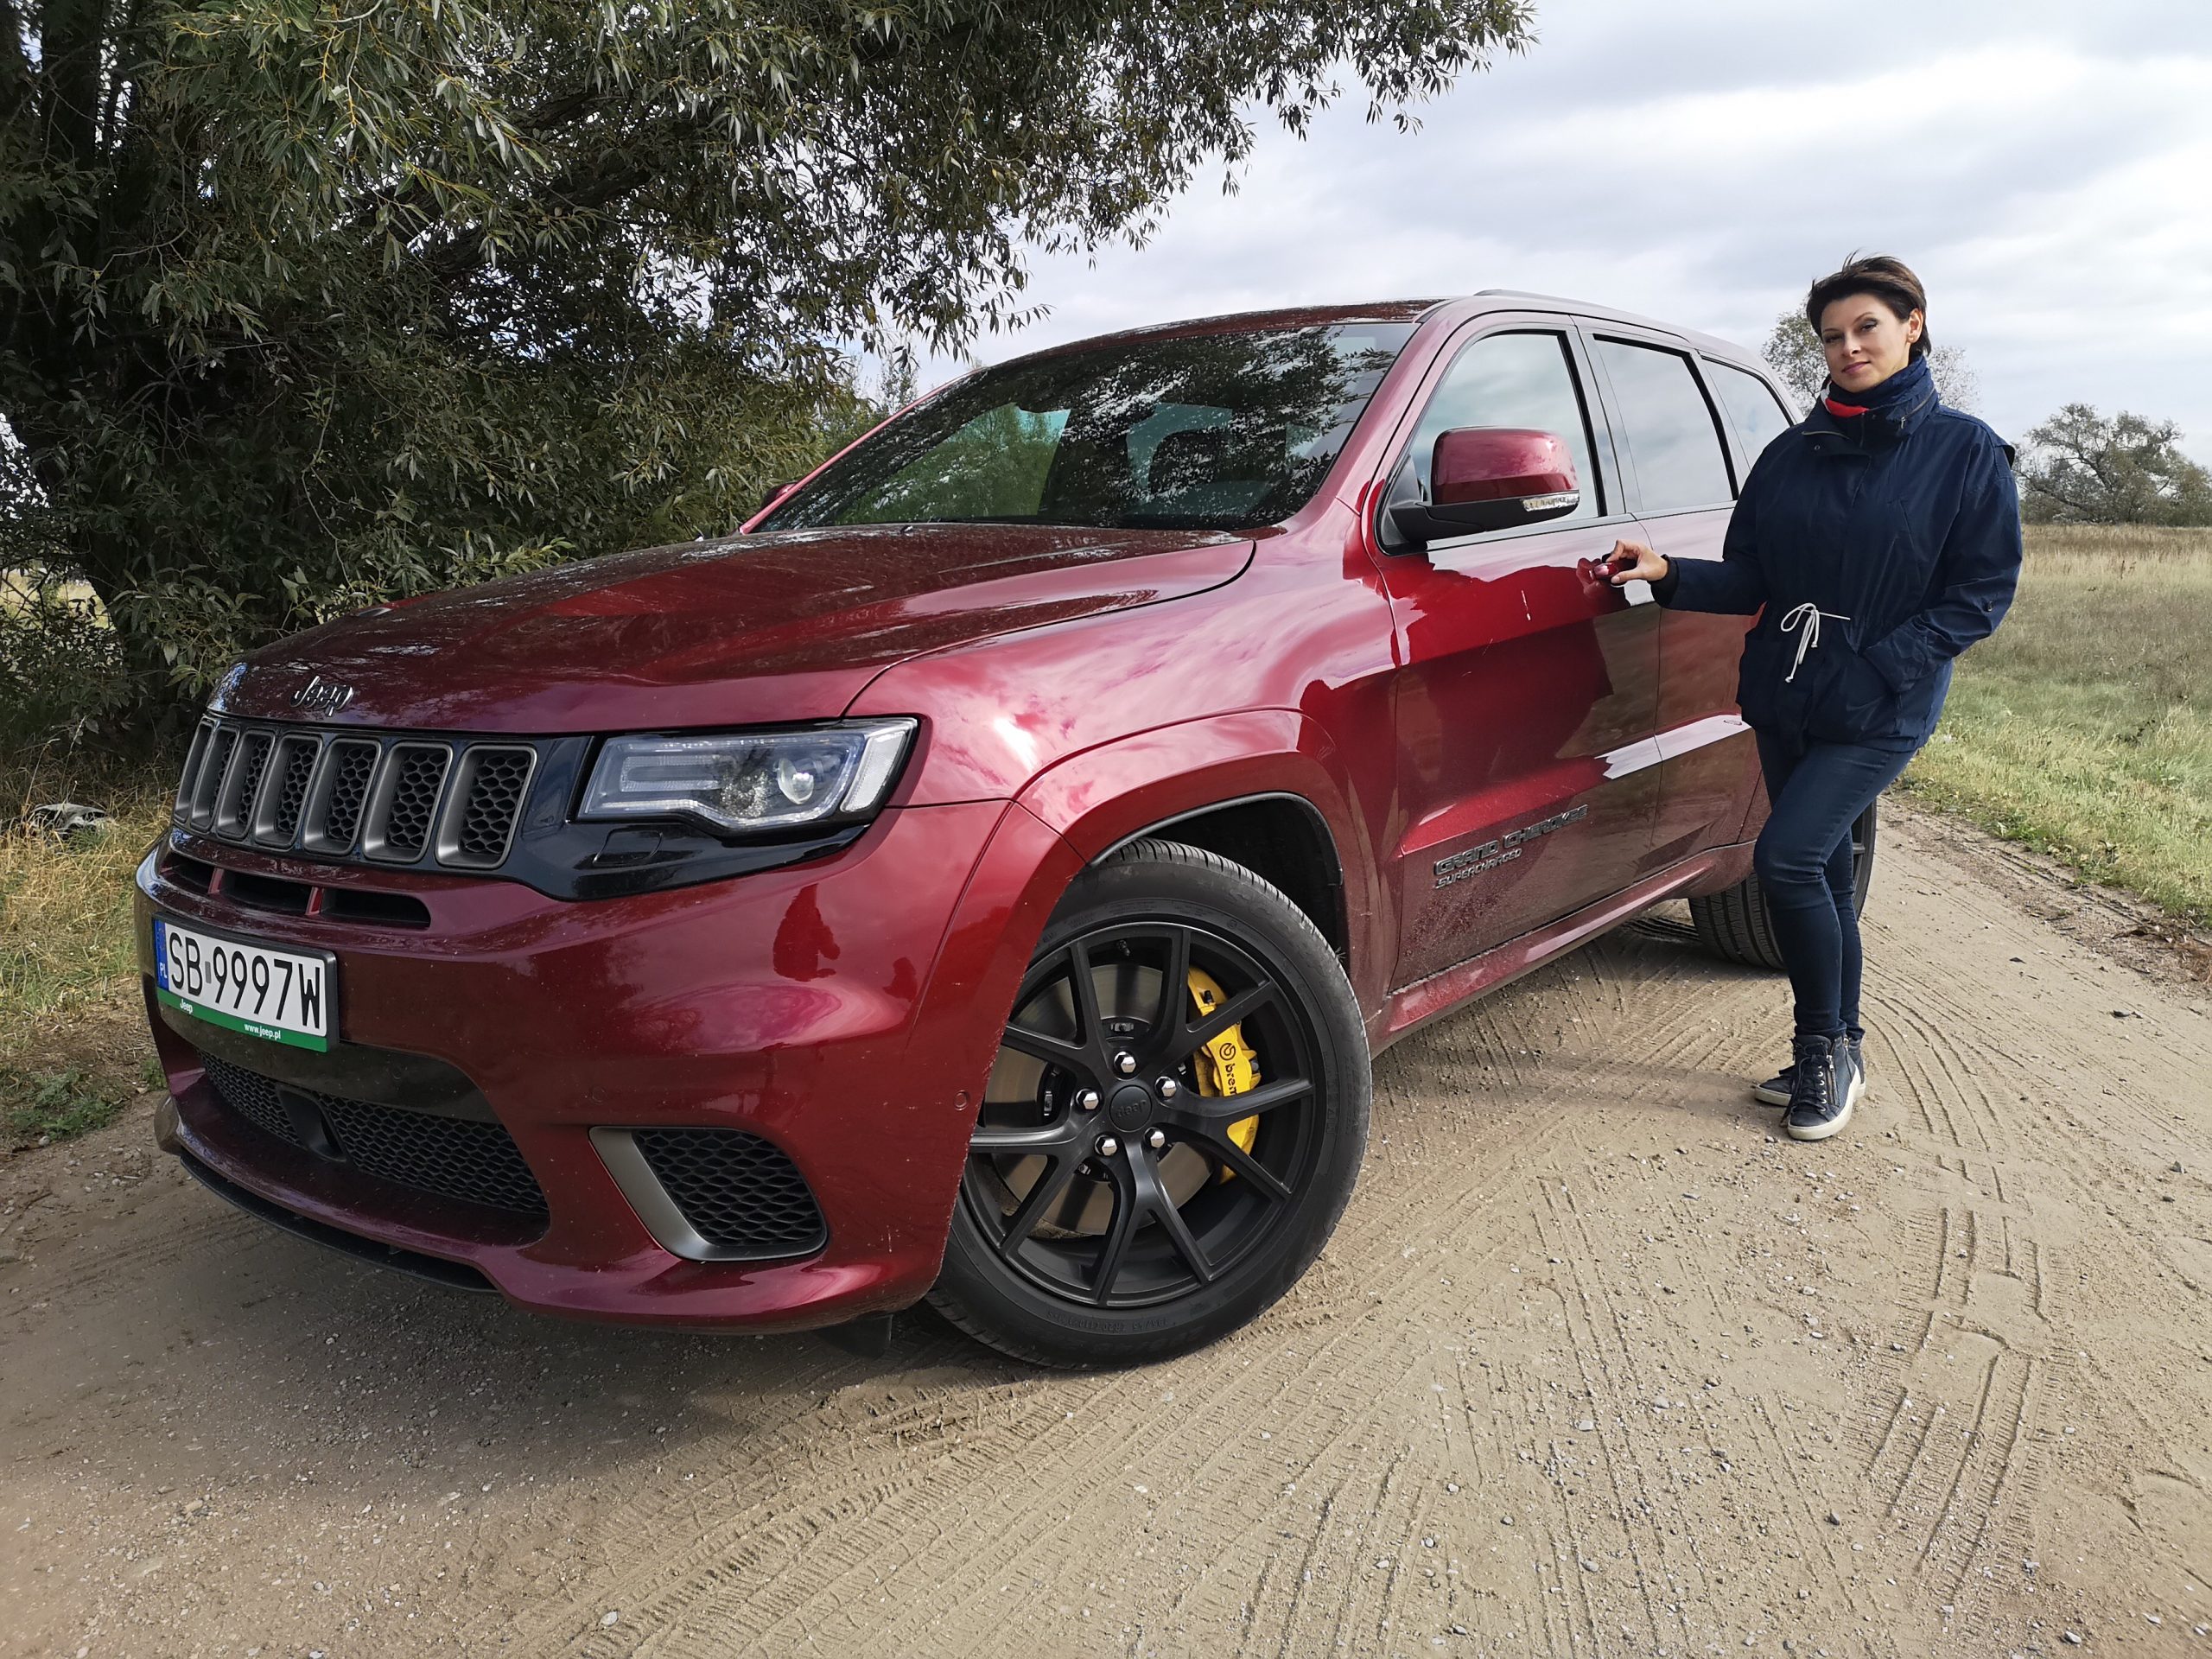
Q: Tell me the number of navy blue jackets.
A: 1